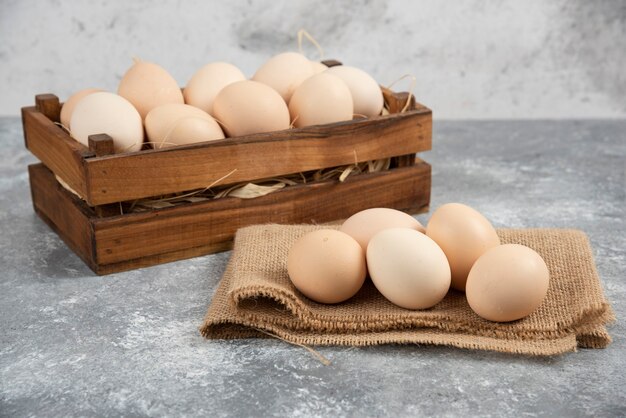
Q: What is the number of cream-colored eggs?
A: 15